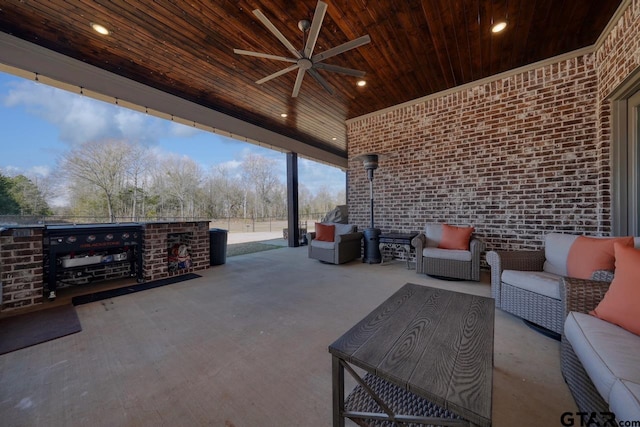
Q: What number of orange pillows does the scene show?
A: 4